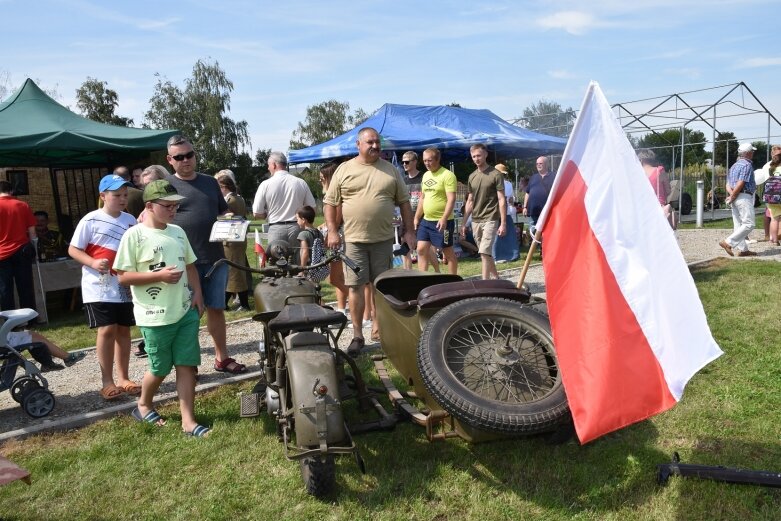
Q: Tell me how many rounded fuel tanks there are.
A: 1